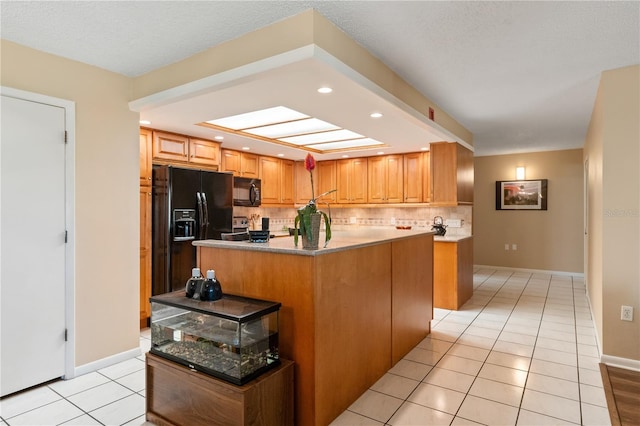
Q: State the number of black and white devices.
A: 2